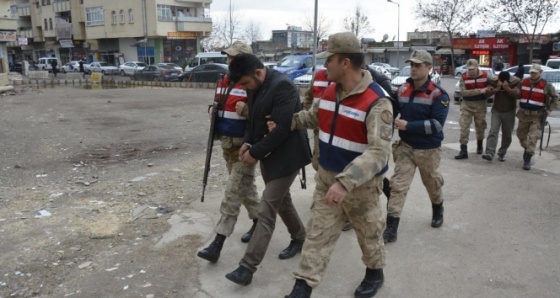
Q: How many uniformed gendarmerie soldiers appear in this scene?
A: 6